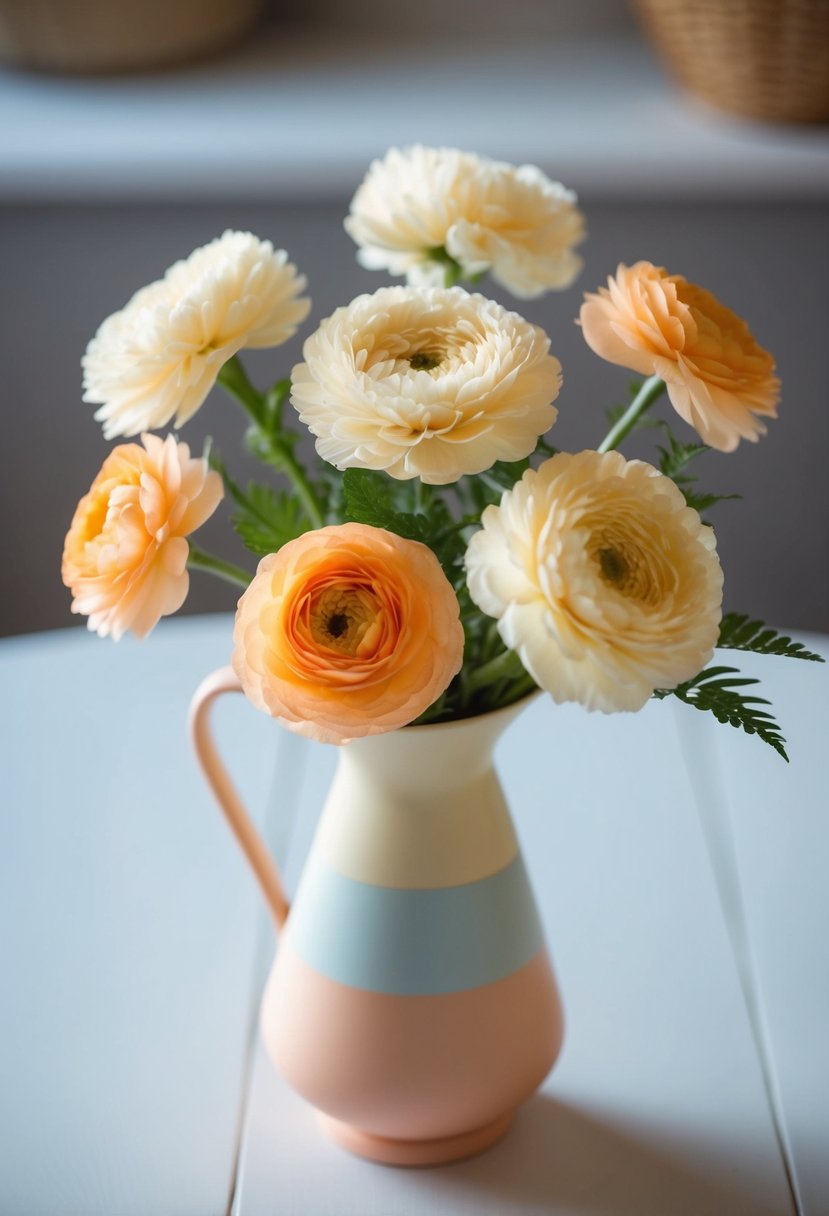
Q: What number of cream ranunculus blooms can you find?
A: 4